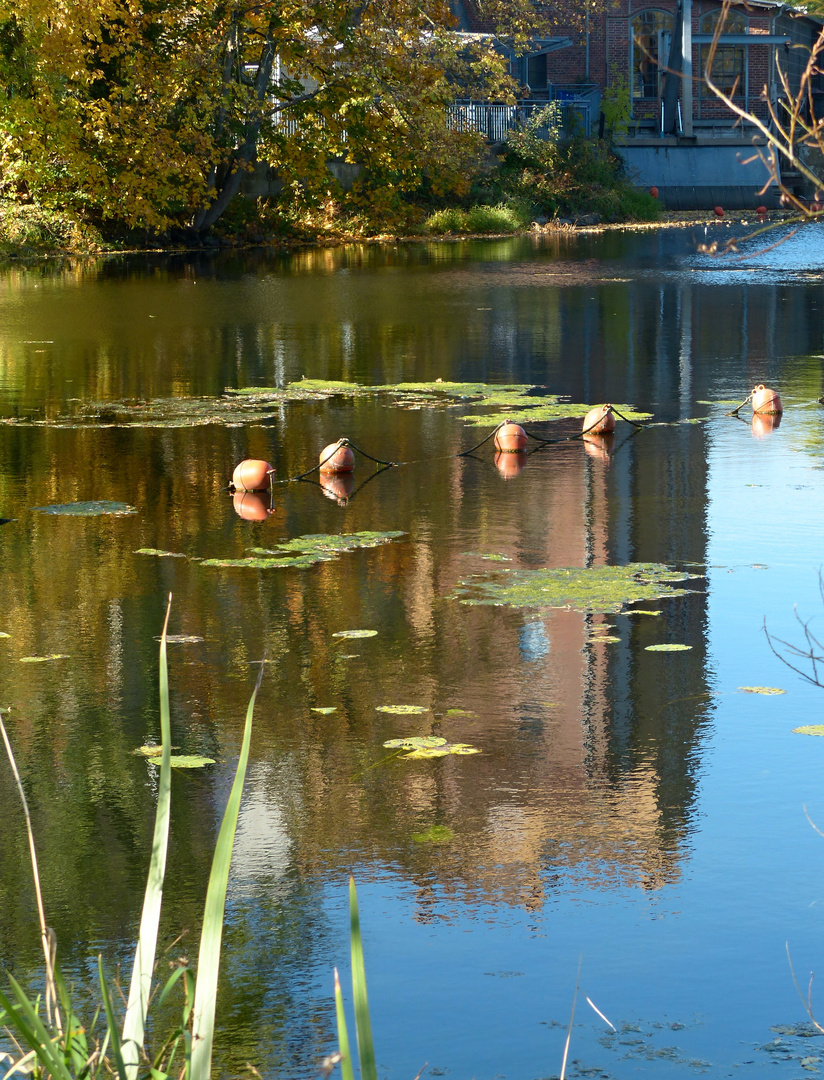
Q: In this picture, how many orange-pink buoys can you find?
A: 5